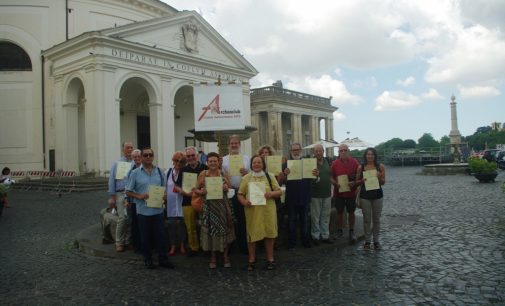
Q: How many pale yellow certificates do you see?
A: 11